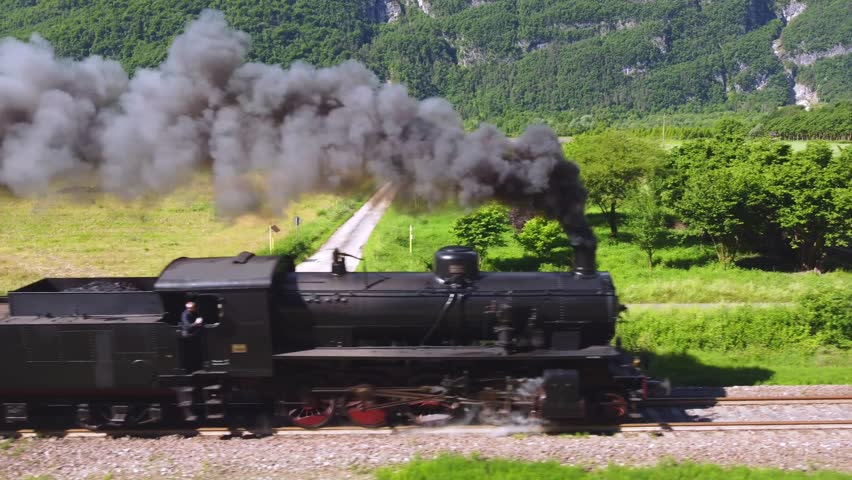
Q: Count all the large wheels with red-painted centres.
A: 3